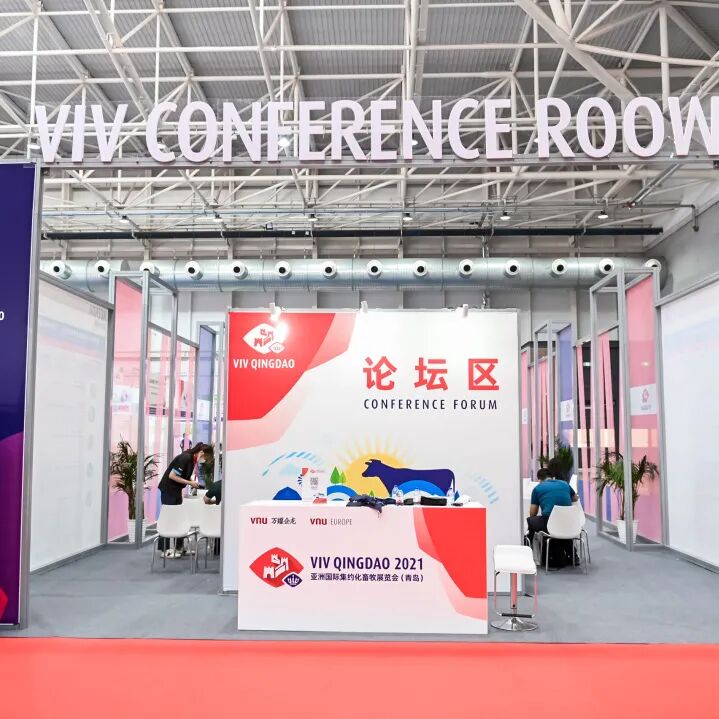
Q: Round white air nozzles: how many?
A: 14